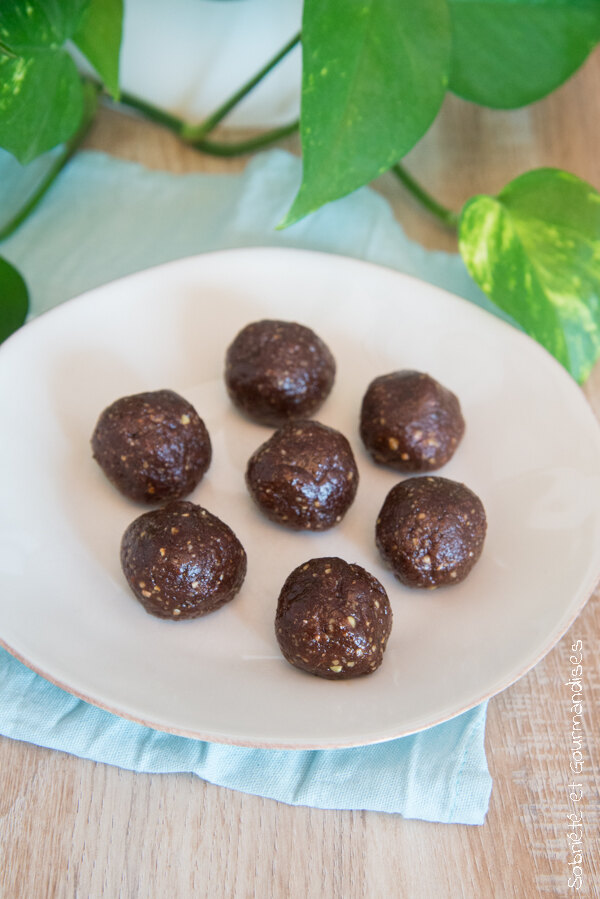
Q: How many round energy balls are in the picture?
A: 7